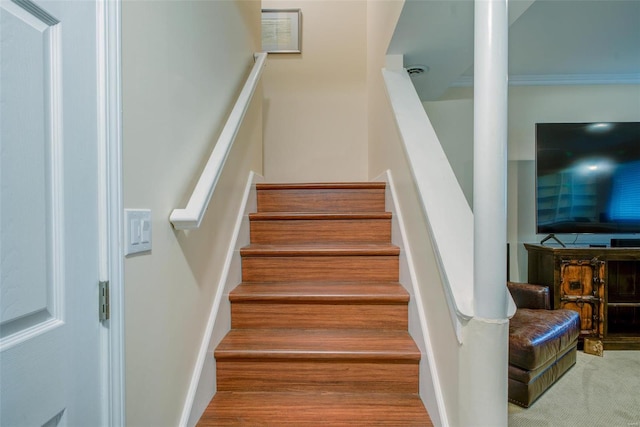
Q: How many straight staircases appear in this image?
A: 1